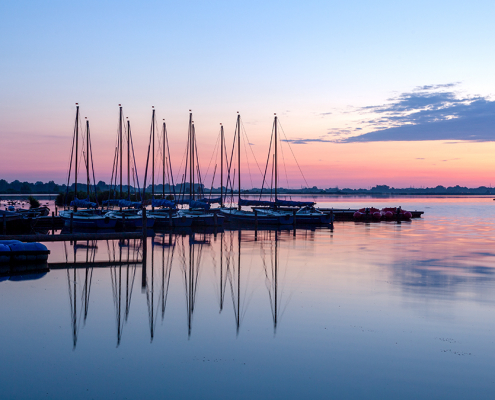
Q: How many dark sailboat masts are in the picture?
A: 11